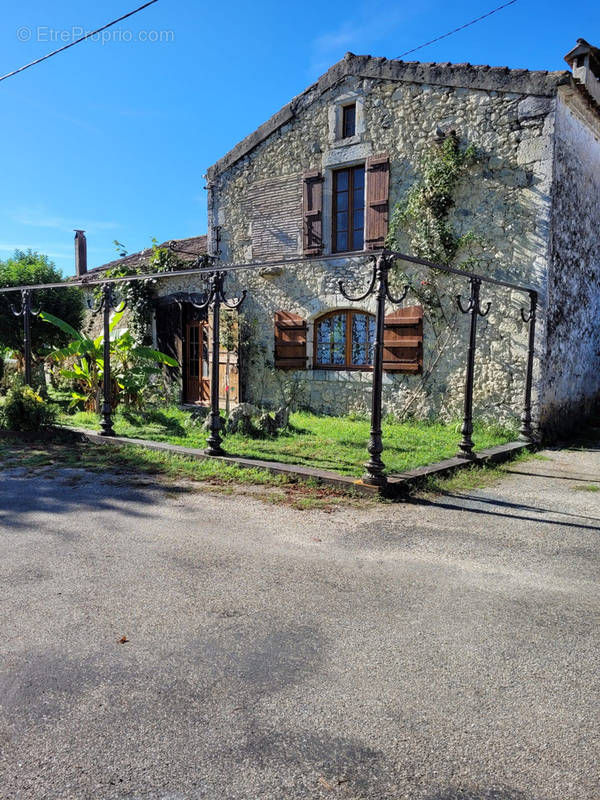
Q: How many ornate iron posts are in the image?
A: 6